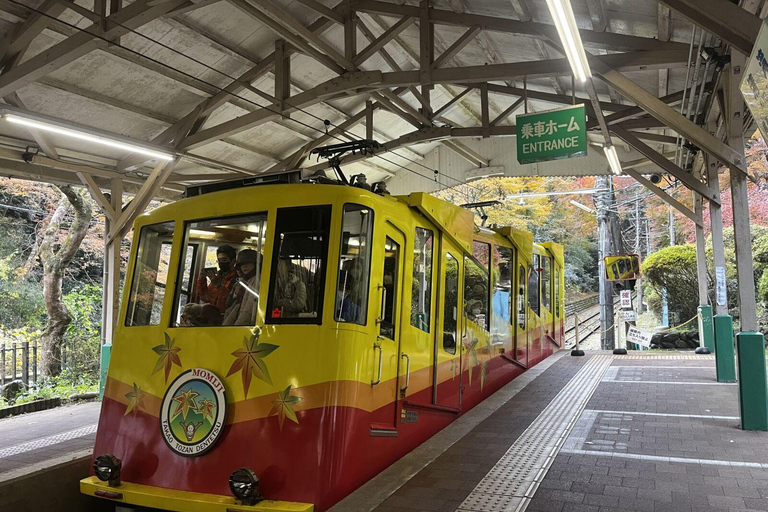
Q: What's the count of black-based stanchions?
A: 3